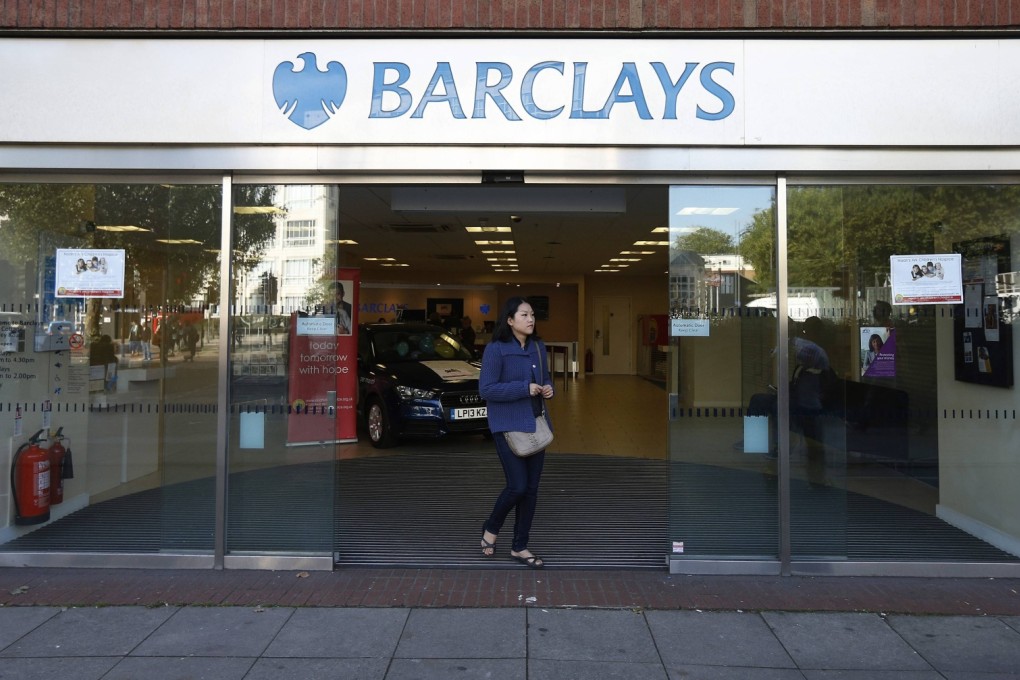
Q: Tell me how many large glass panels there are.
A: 4